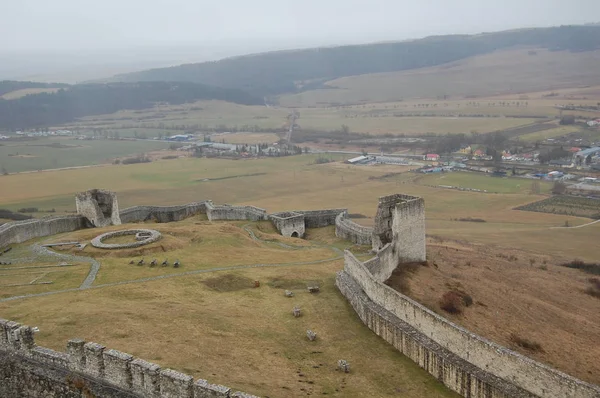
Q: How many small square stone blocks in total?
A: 5